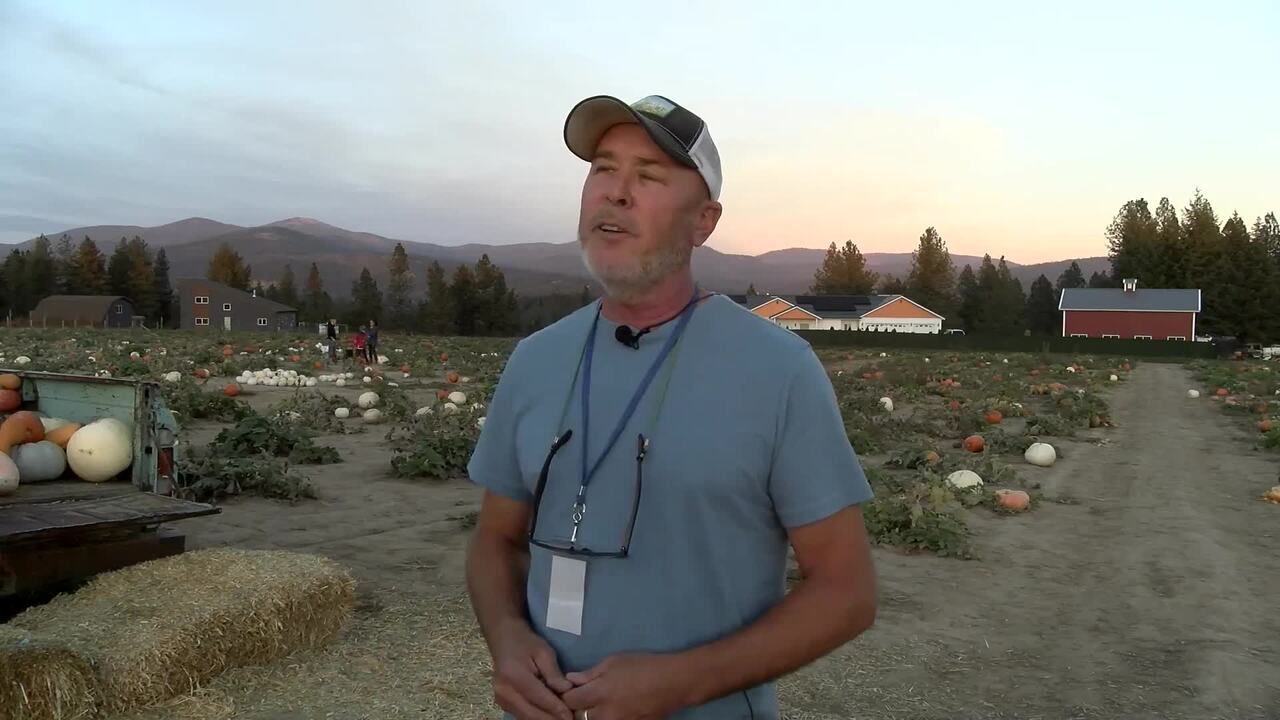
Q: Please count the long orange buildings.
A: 1